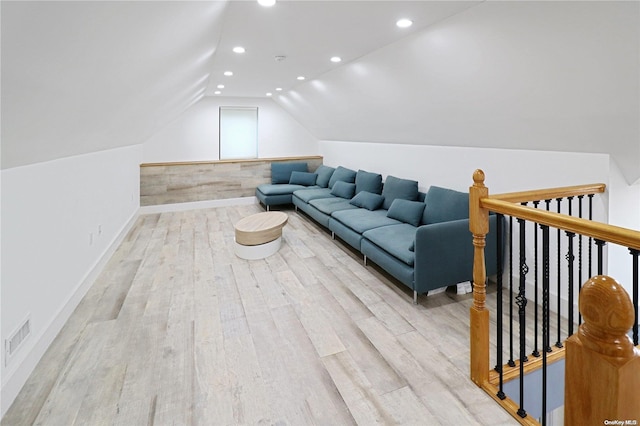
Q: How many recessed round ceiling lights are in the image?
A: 10